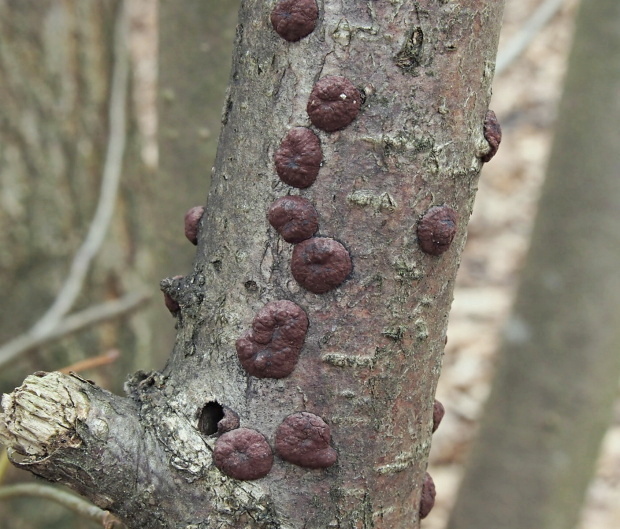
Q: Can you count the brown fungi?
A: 14